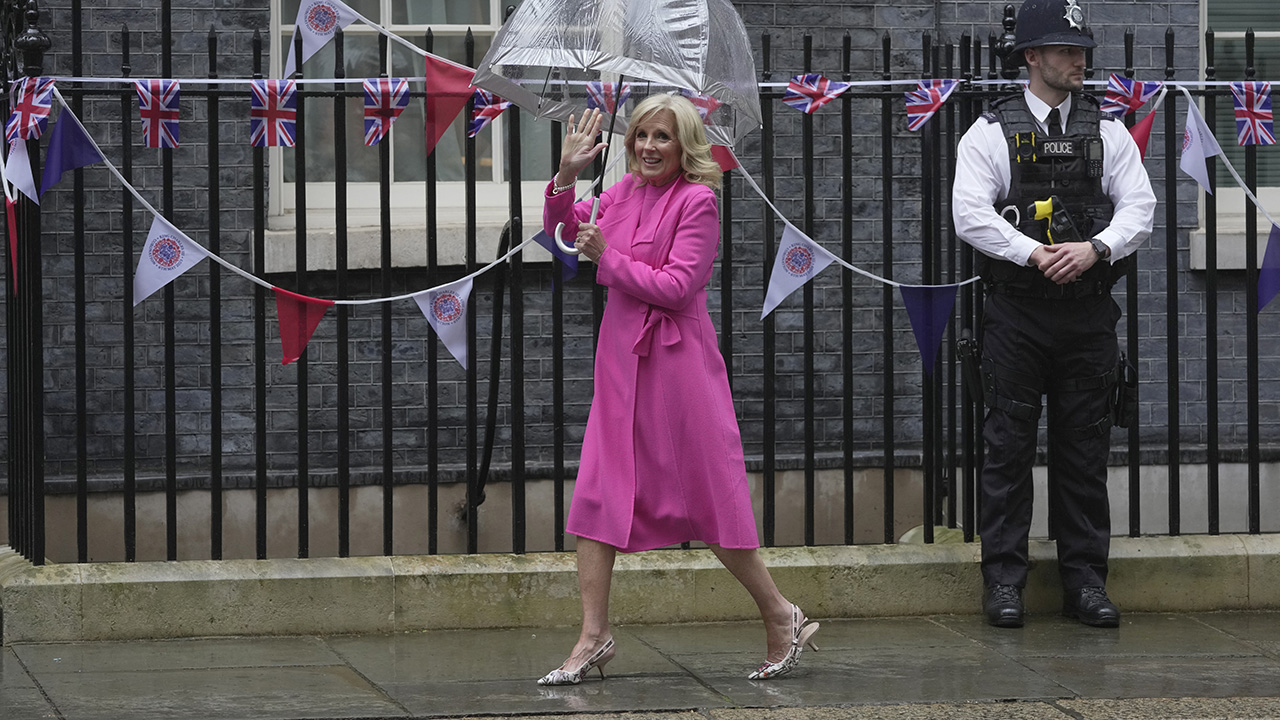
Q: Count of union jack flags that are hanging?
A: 11